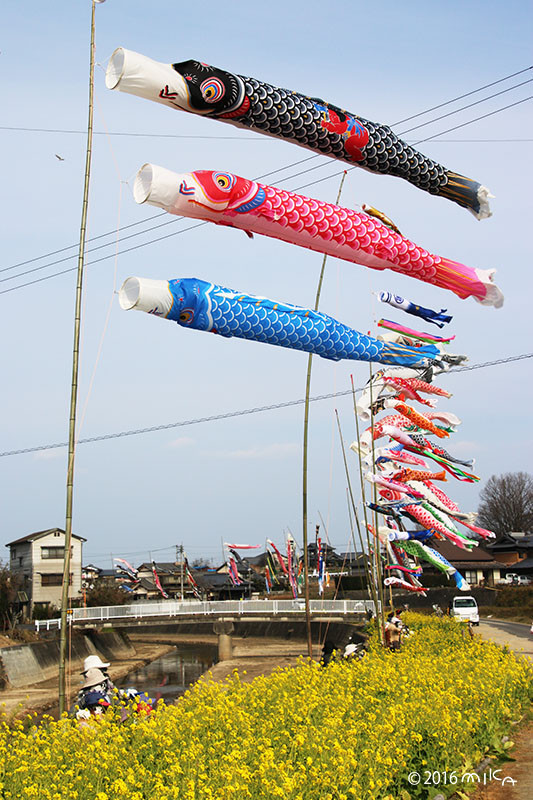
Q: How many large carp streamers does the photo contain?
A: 3